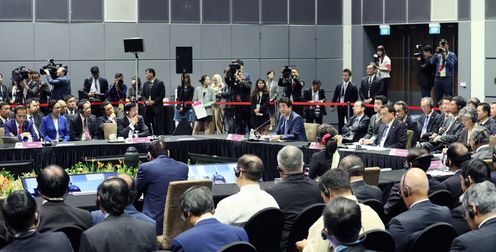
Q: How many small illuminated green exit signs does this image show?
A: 2